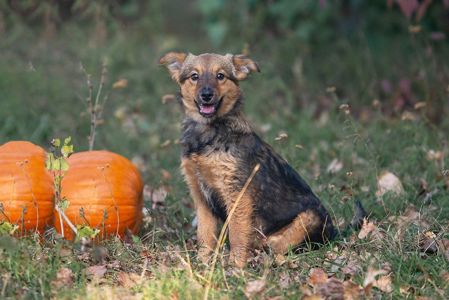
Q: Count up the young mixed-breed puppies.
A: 1